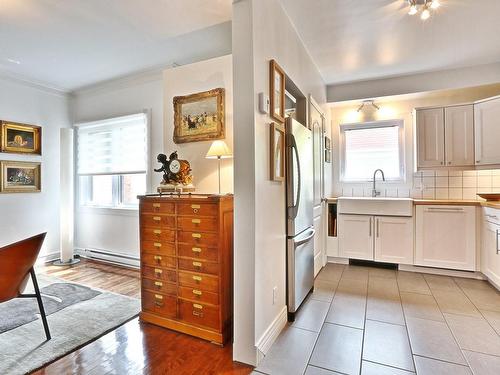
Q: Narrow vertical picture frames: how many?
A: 2